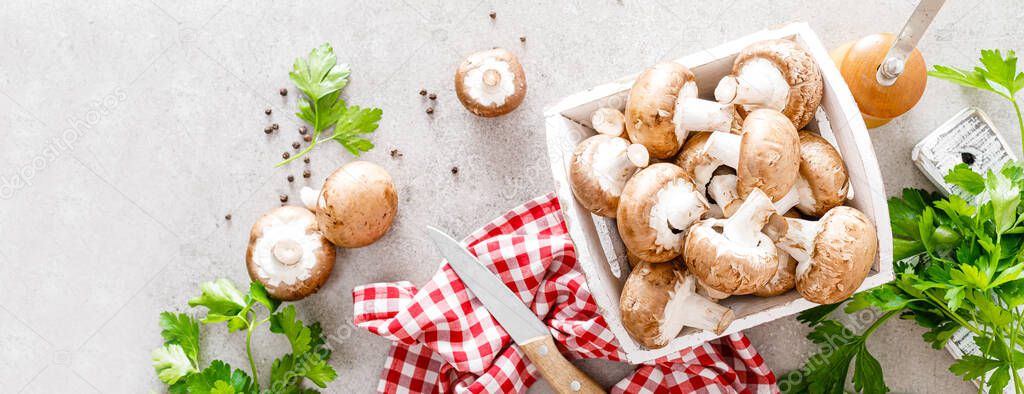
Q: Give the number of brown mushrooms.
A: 15